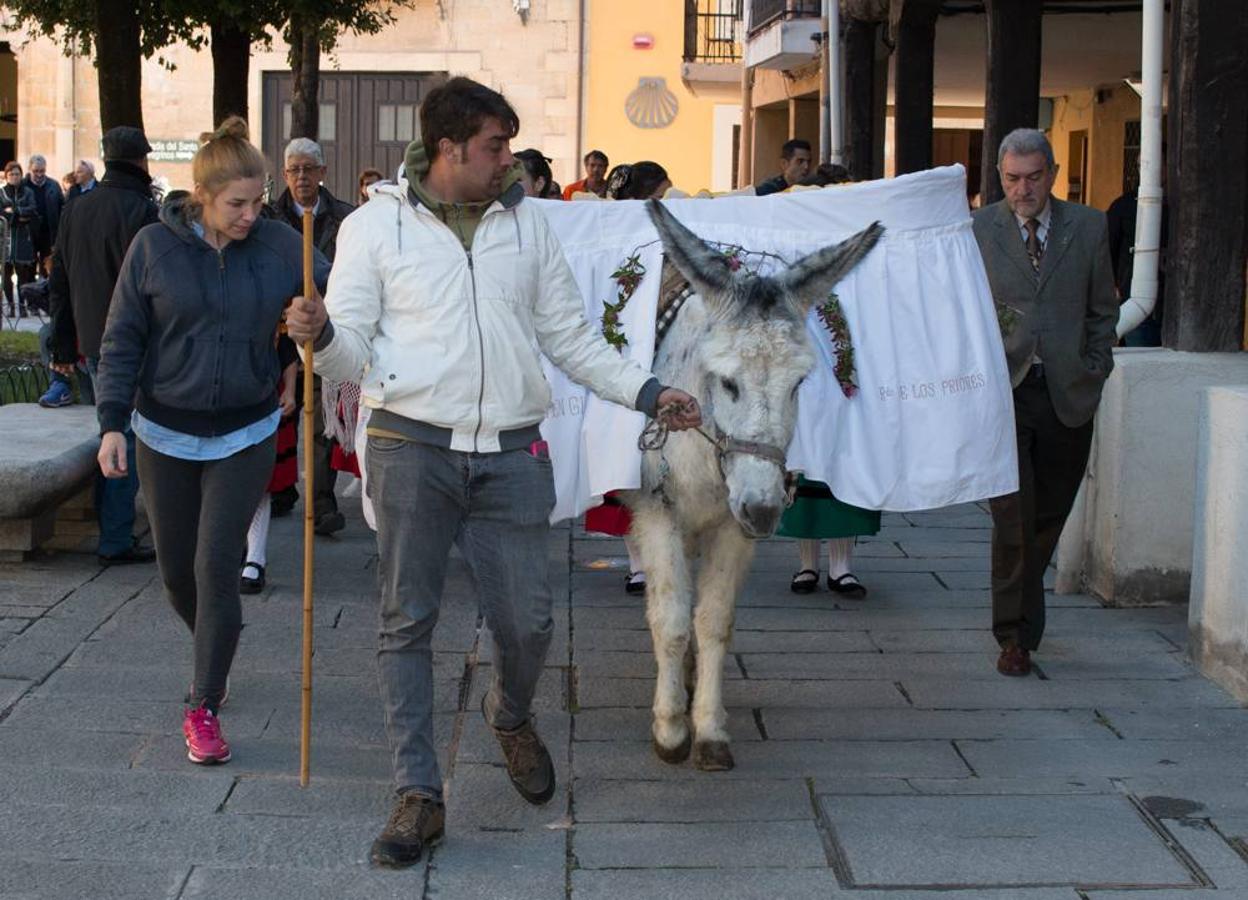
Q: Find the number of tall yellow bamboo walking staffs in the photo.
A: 1